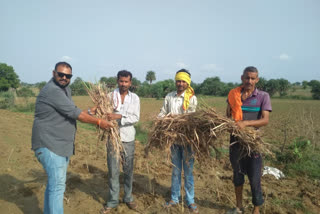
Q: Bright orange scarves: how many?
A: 1